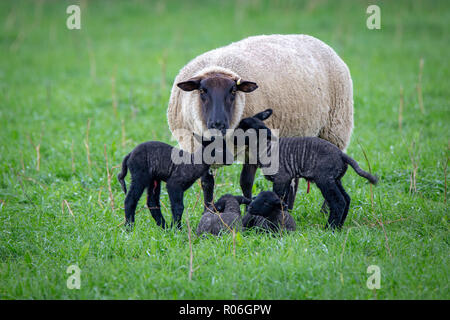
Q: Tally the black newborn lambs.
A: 4